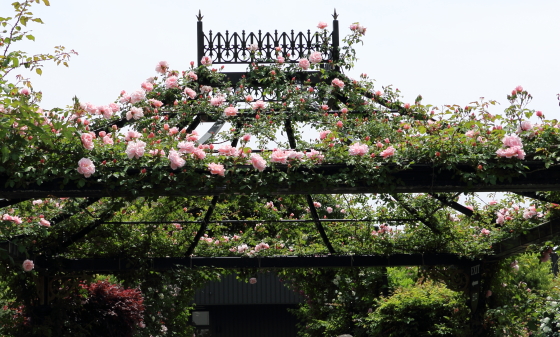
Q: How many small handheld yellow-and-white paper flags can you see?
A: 0